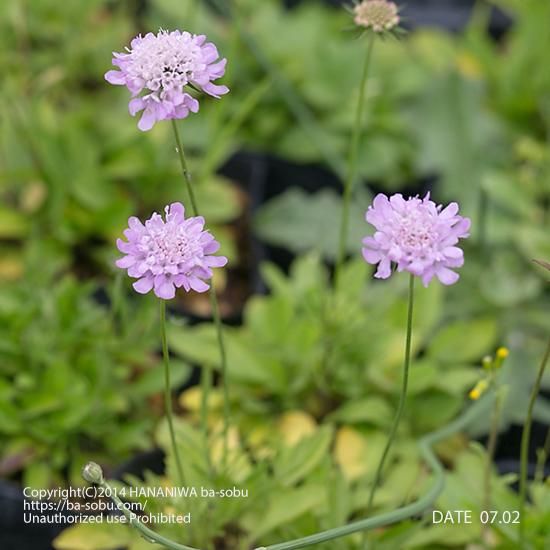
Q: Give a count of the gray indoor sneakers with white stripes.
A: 0